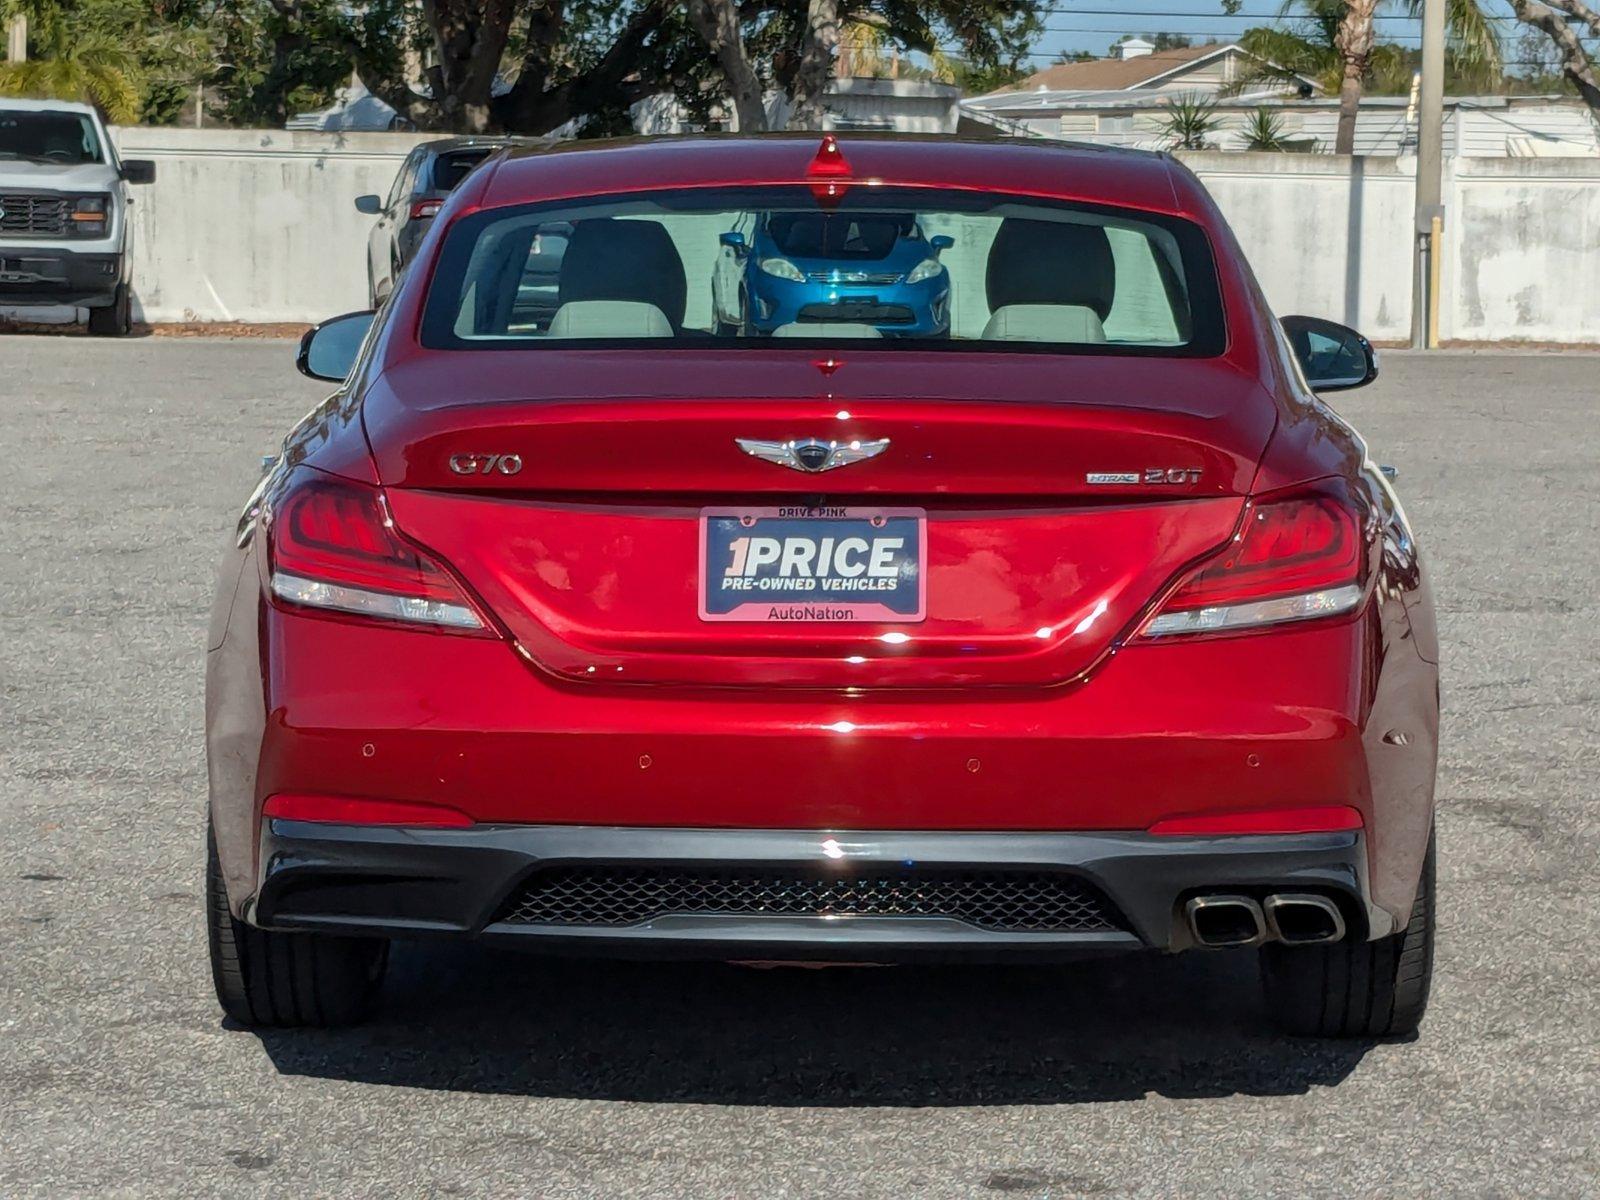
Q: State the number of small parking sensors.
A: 4